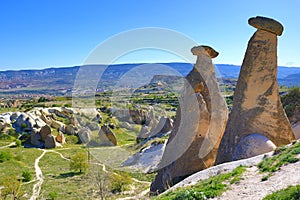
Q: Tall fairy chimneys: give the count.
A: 2